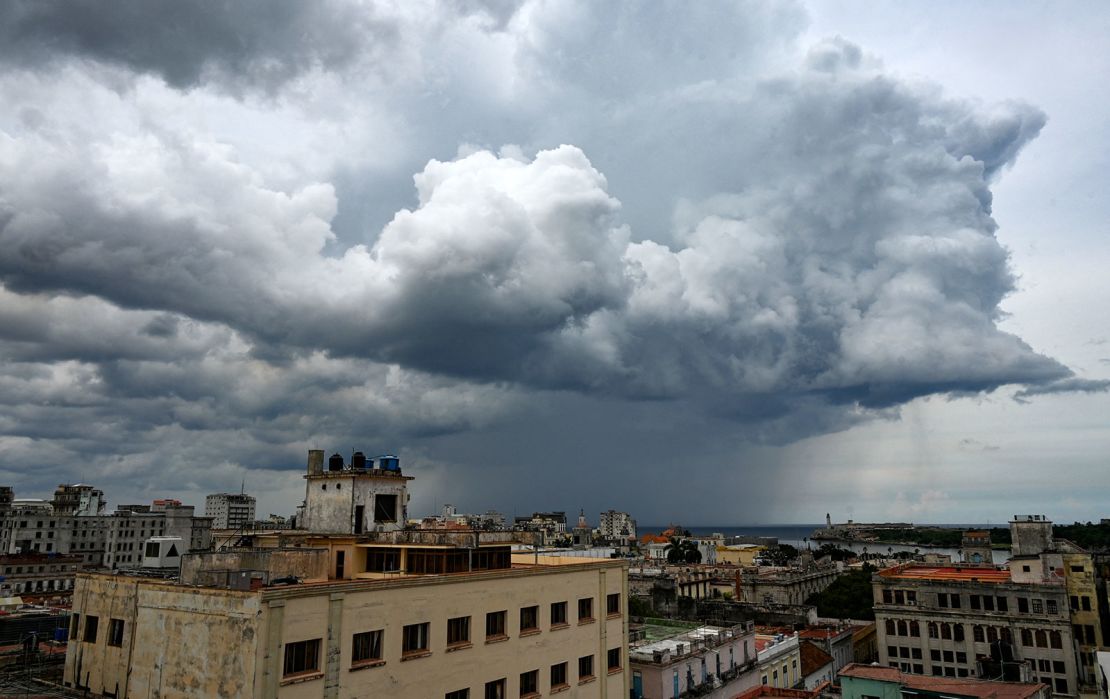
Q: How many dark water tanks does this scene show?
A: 2